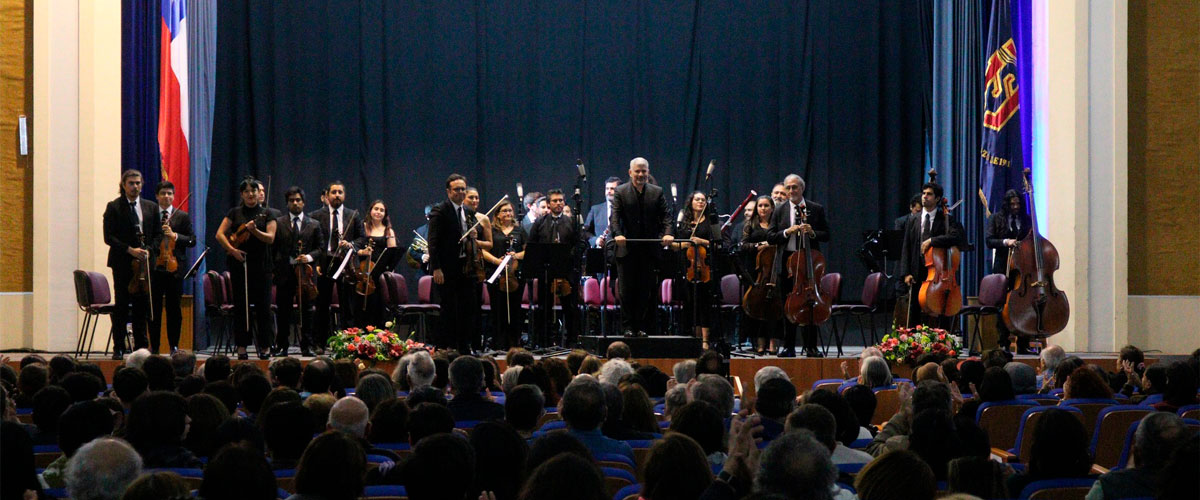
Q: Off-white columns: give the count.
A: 2